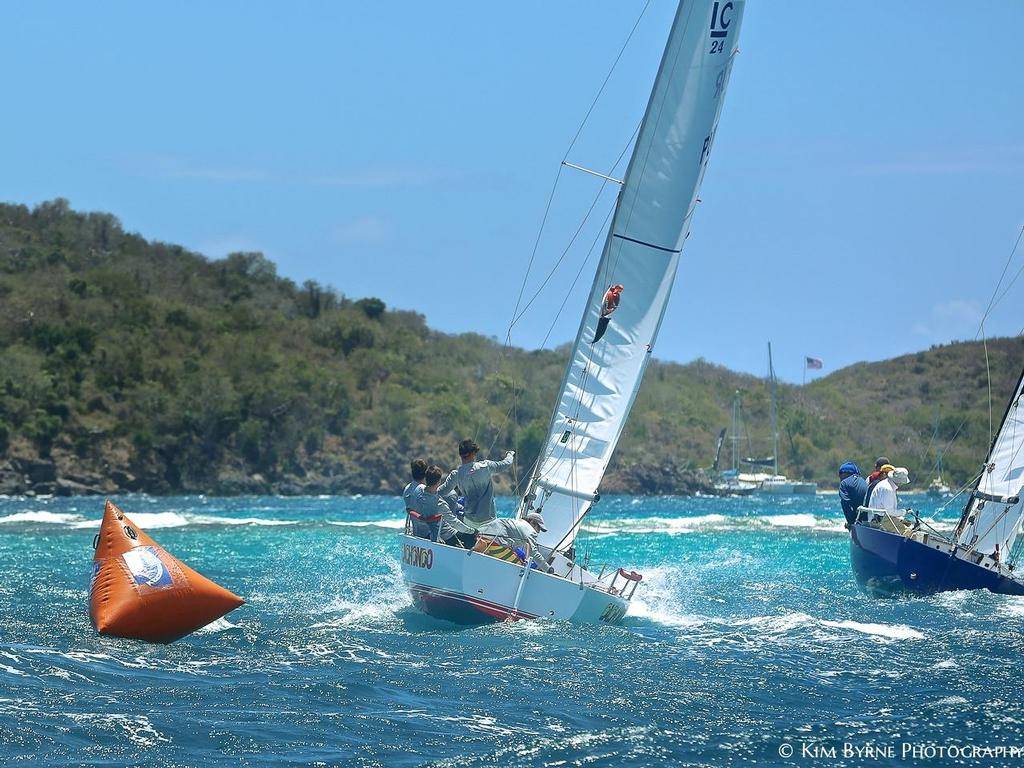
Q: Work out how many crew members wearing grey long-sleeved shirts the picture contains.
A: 4